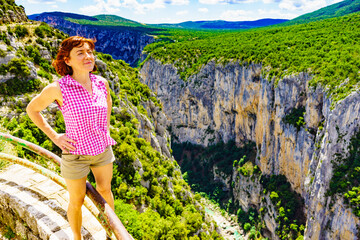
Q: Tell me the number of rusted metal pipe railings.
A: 2